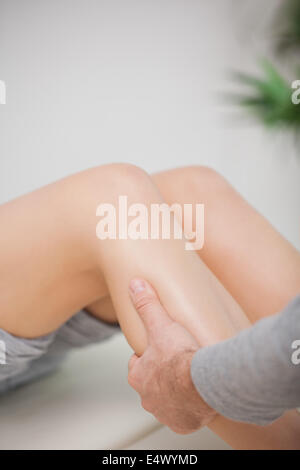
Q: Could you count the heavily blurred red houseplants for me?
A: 0